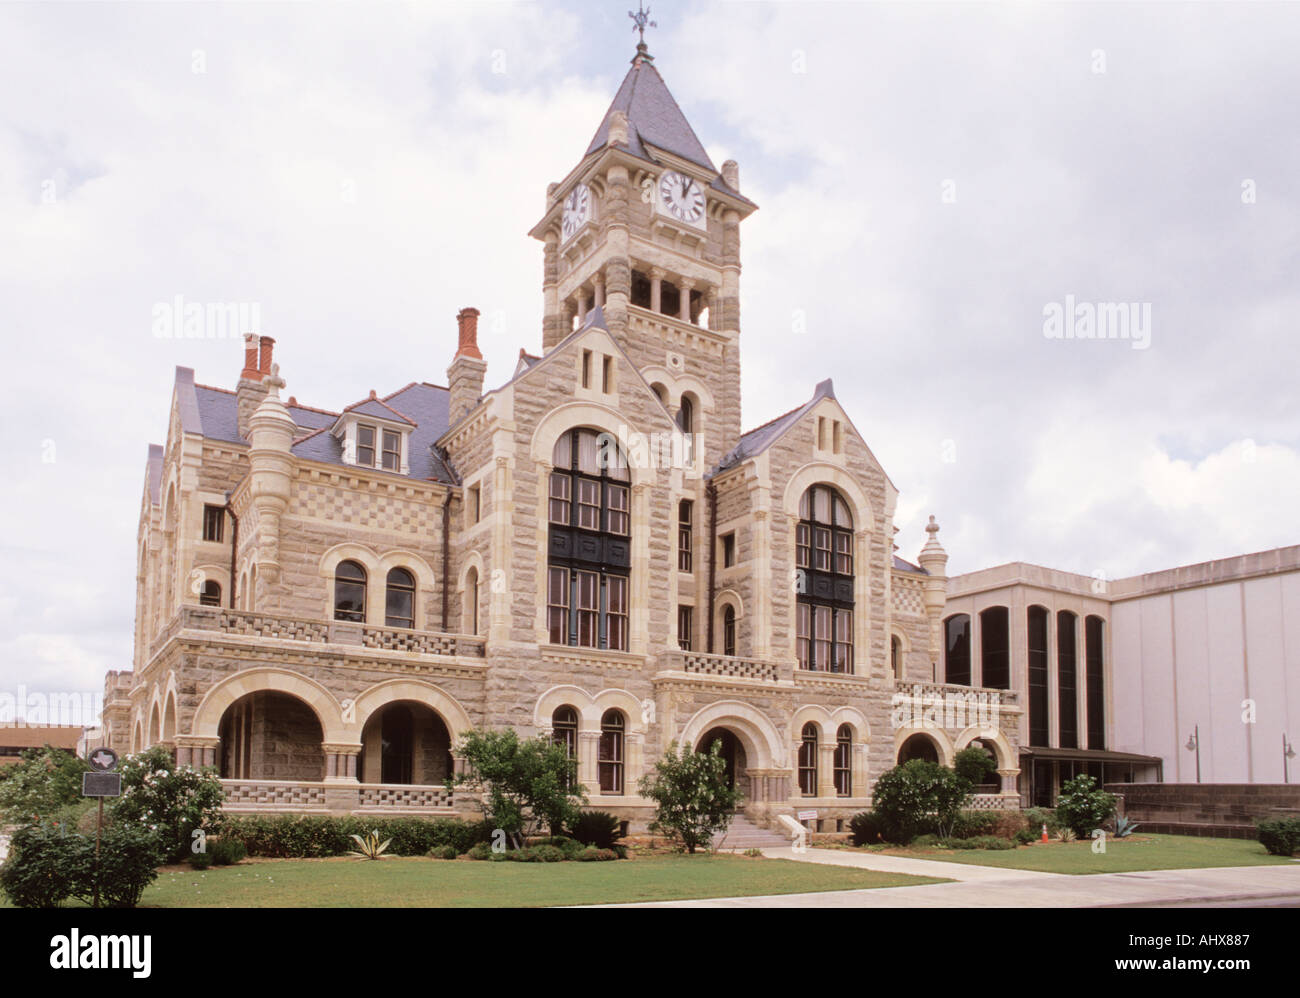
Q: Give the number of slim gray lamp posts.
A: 2